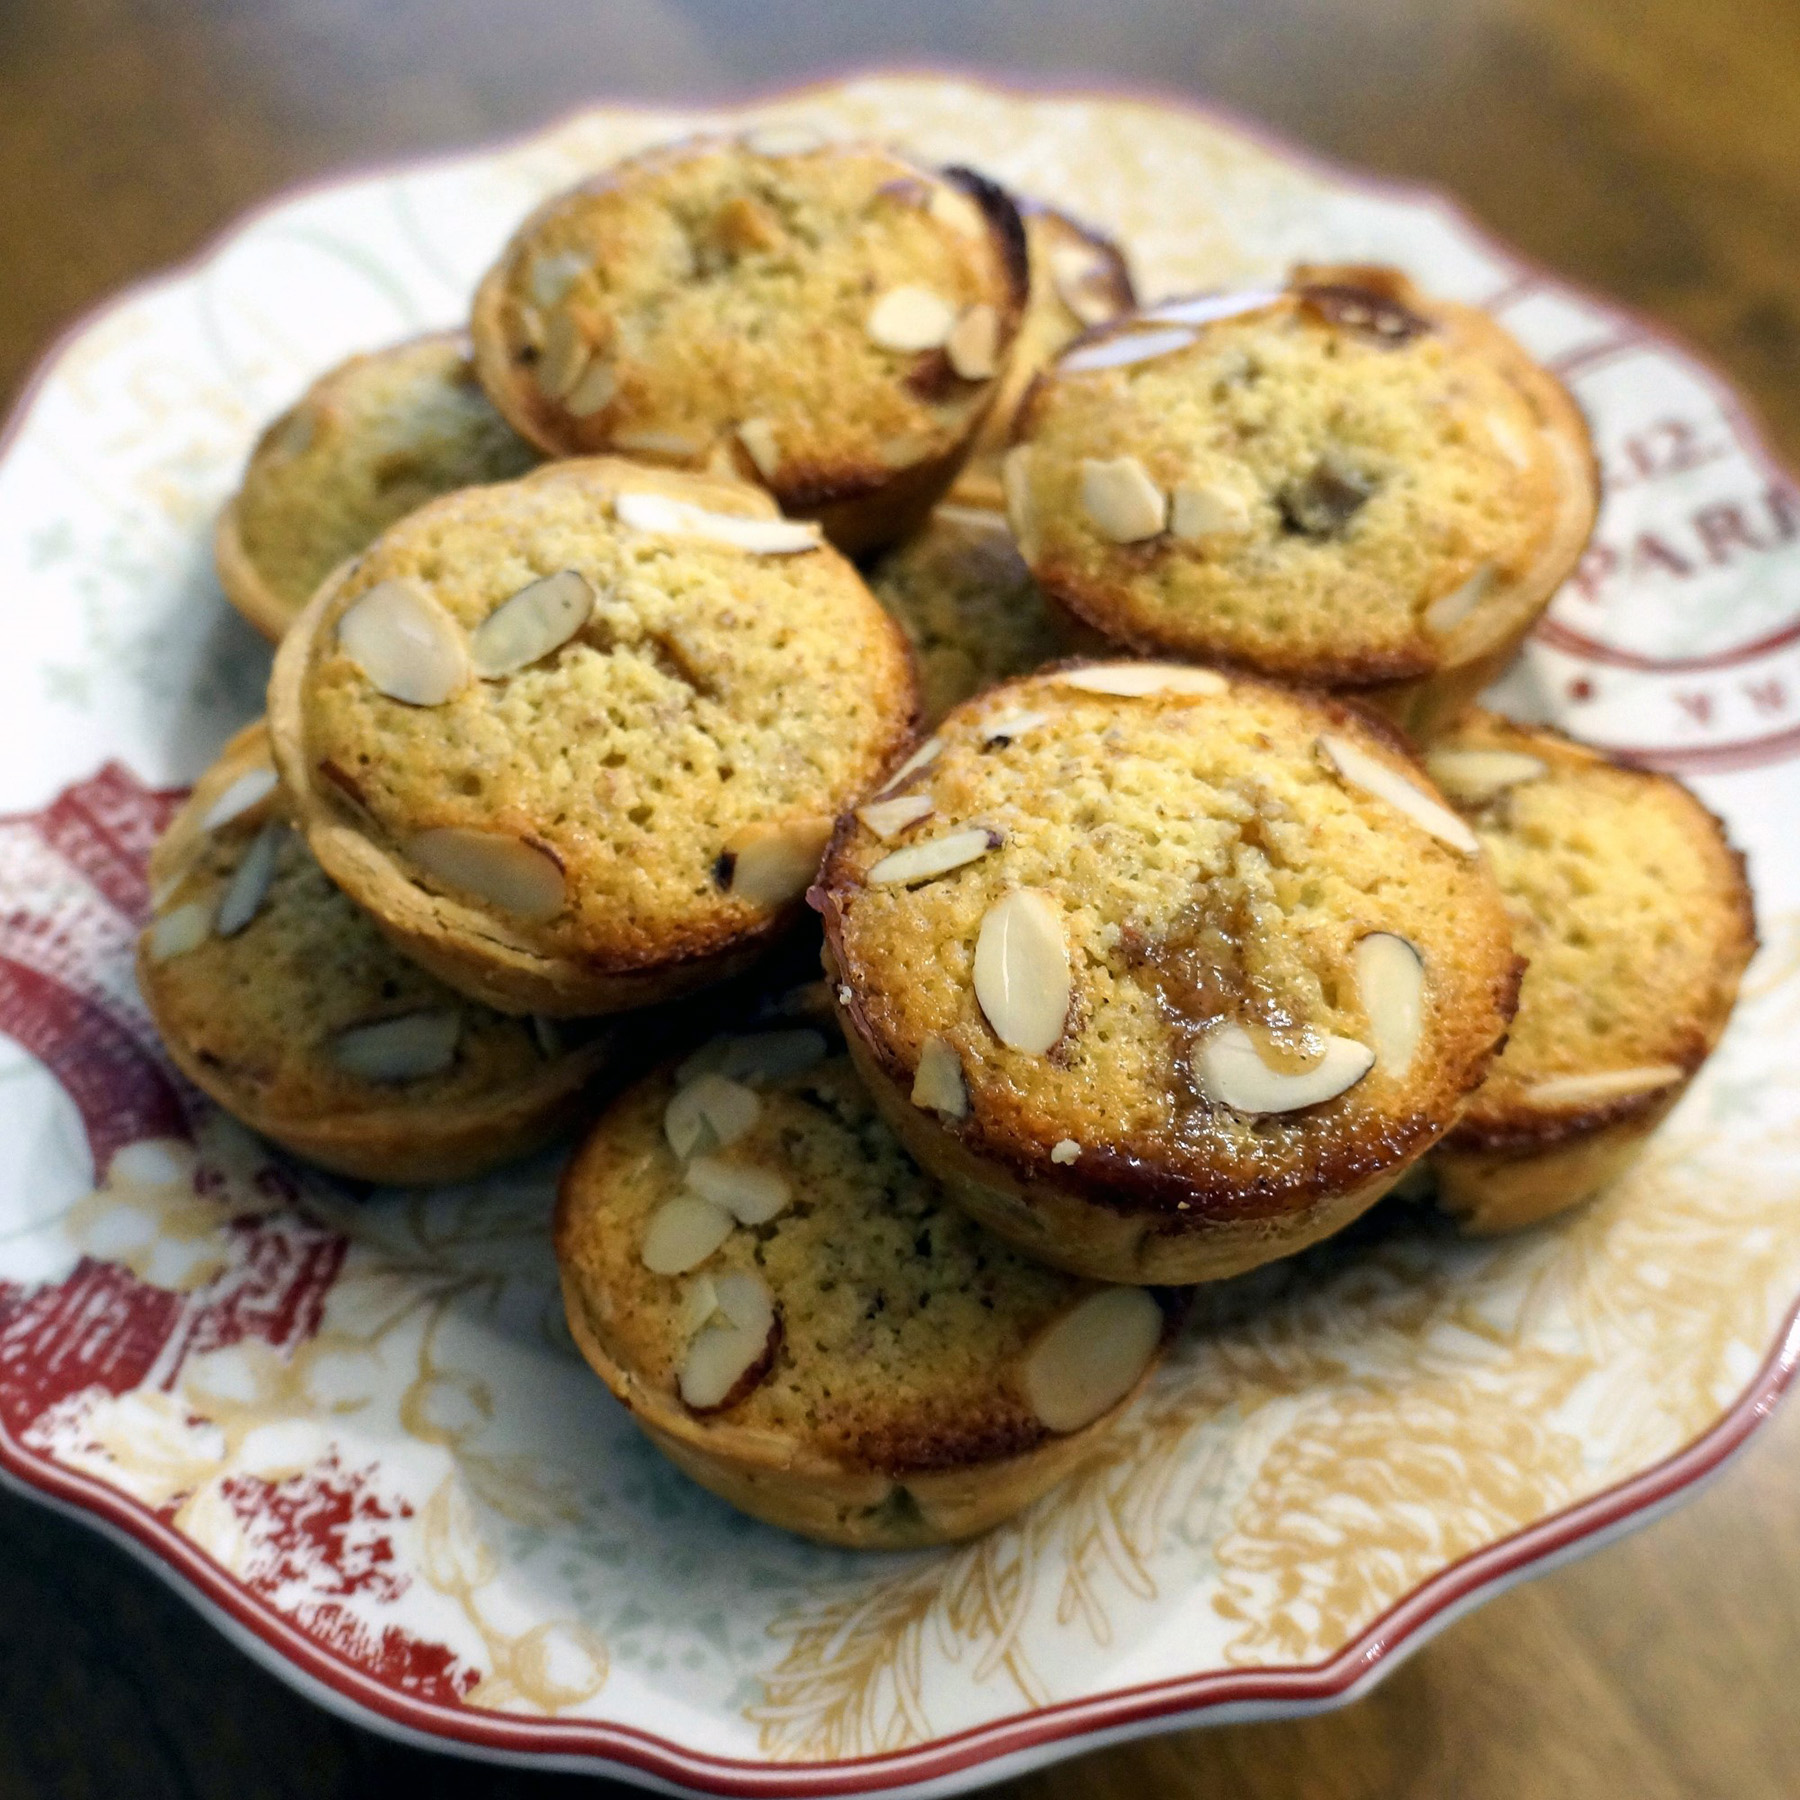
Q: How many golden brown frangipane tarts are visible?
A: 10